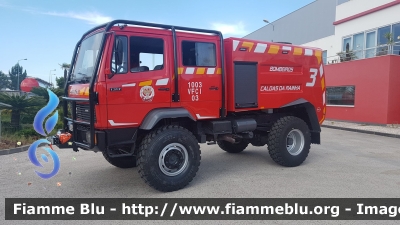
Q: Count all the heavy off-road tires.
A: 4